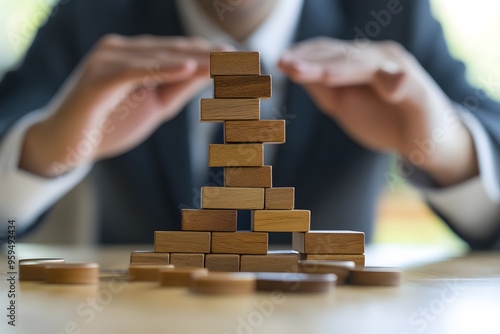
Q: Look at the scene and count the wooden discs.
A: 8